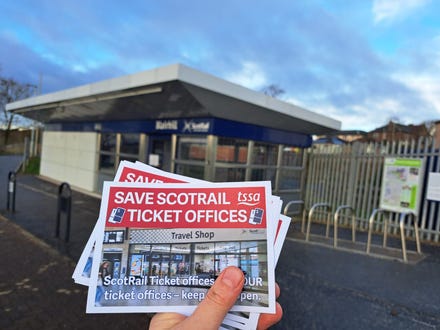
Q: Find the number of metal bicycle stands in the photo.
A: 5